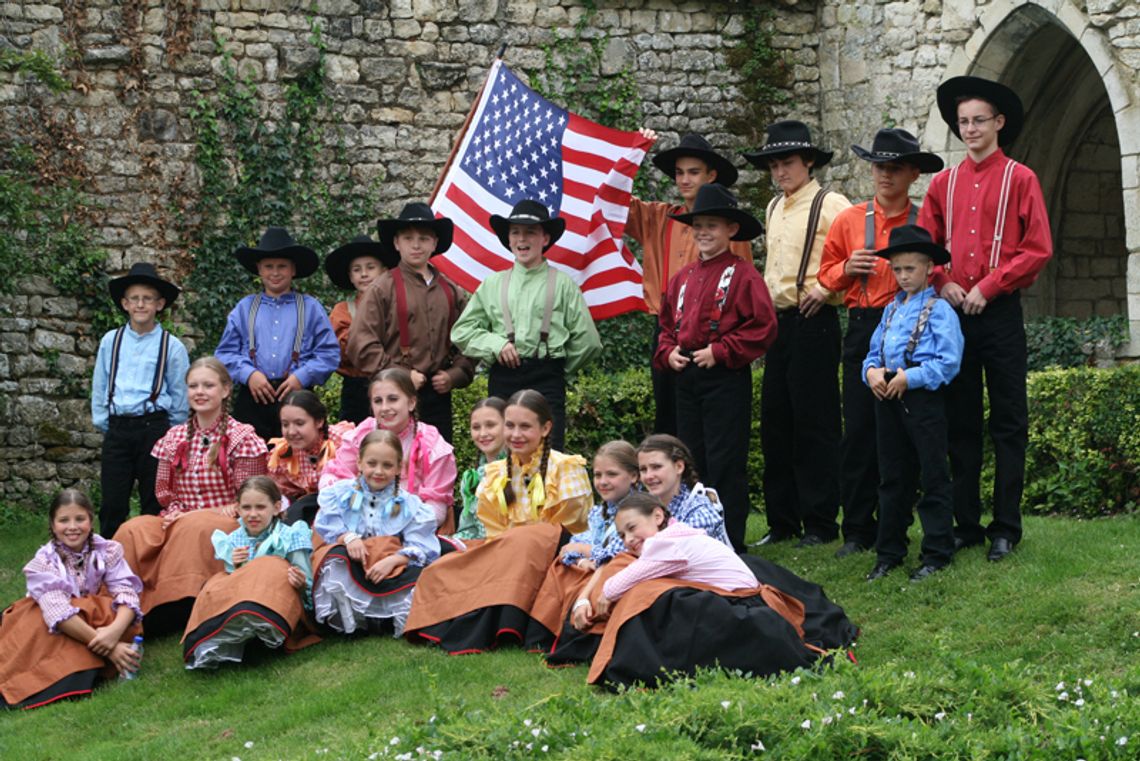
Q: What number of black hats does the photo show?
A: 11